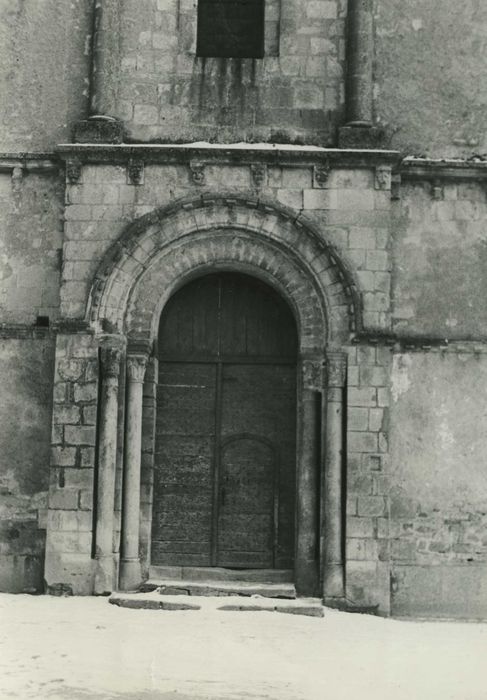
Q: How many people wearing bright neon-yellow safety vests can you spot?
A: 0